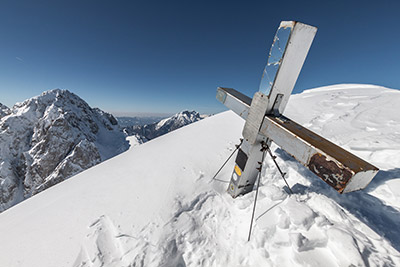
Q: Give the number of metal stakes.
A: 3